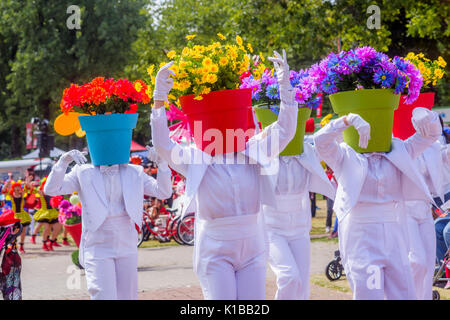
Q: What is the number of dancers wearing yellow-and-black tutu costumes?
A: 2